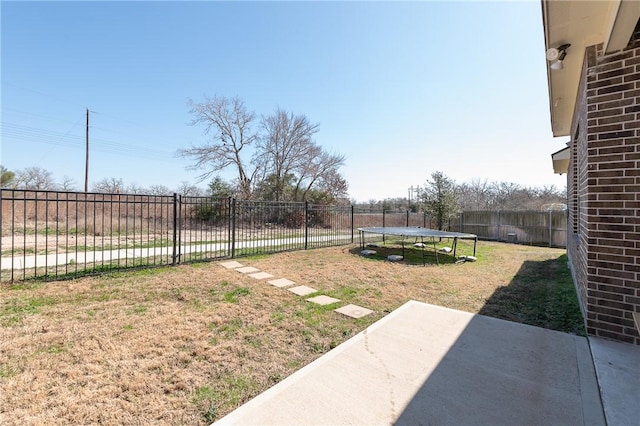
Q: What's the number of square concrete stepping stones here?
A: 7